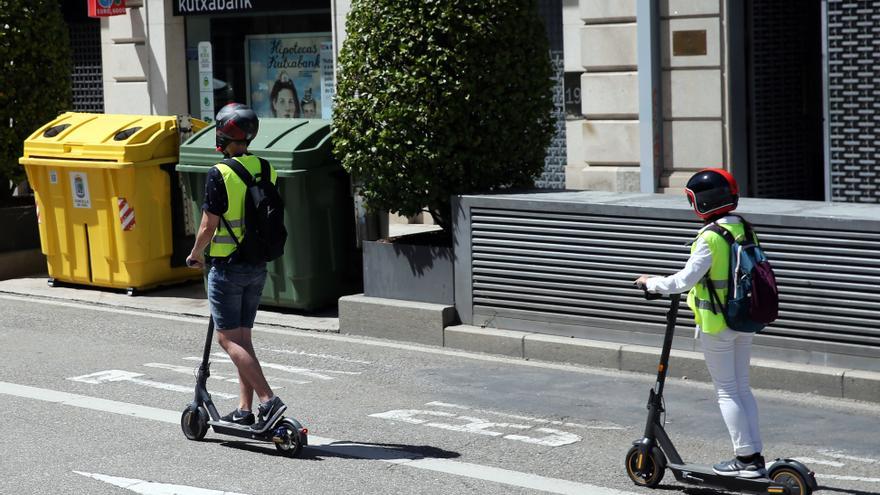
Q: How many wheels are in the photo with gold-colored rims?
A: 2